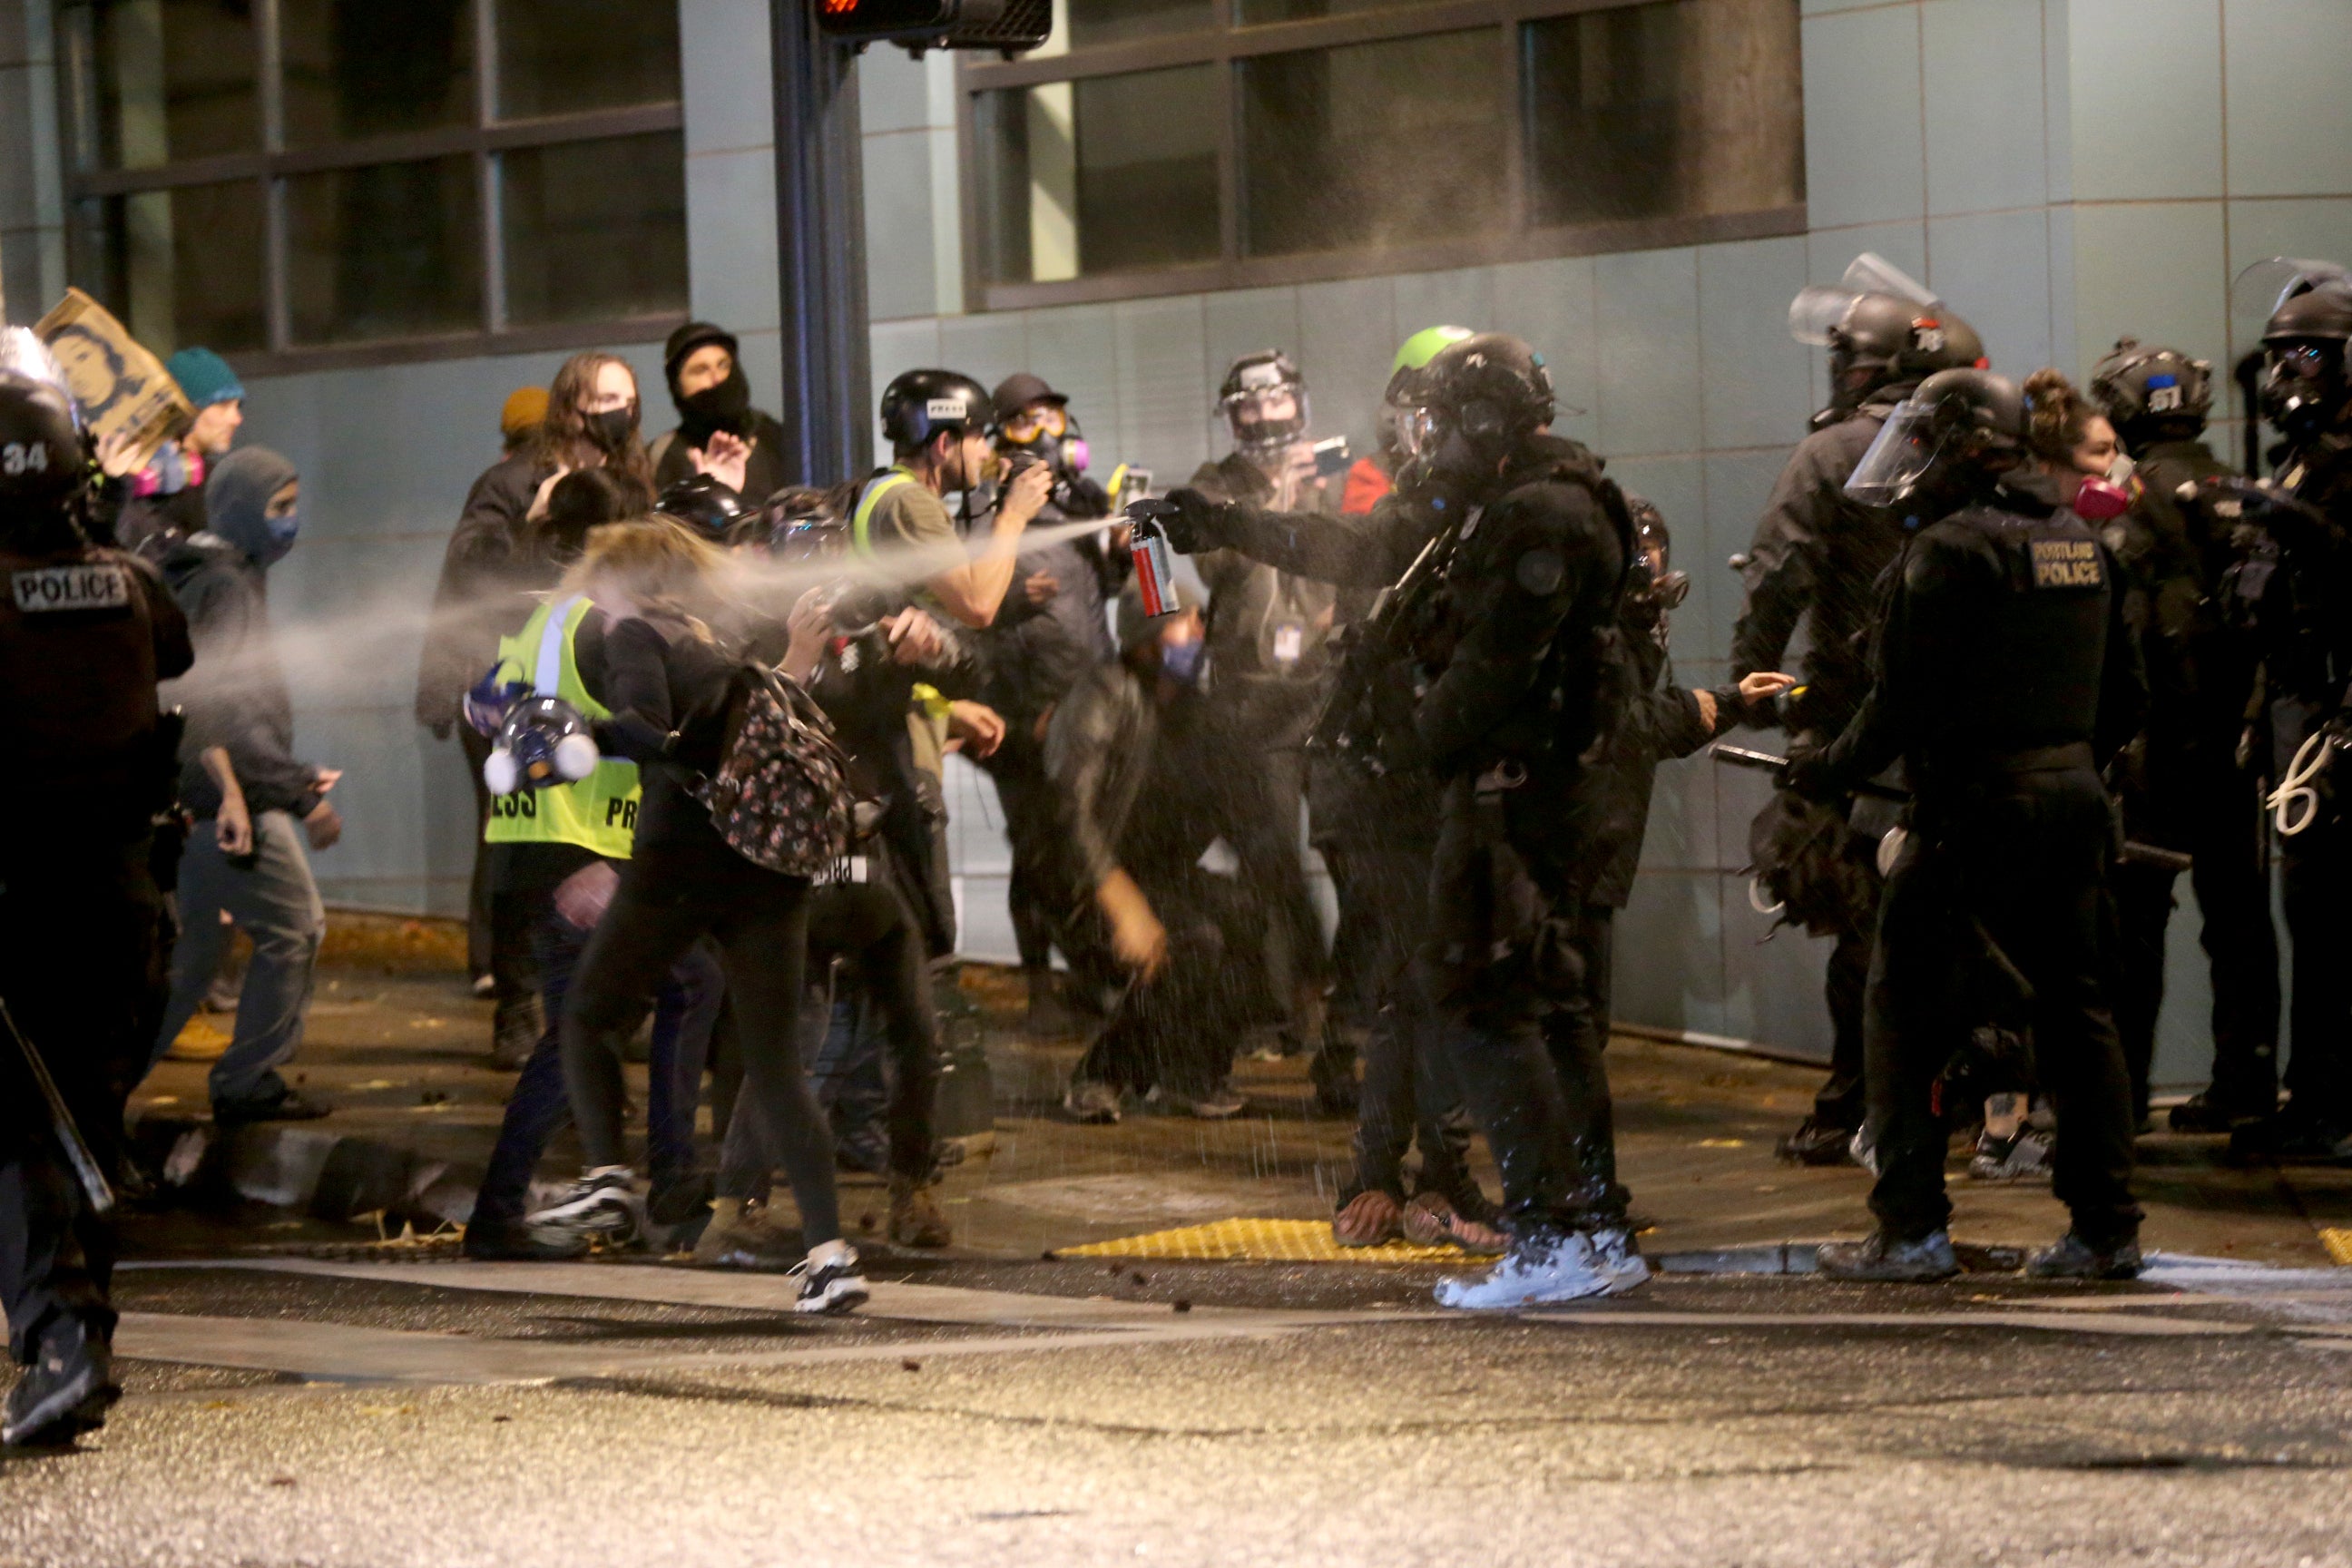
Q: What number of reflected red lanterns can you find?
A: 0